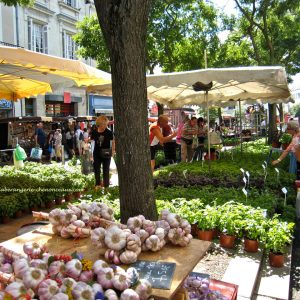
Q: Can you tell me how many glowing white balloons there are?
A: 0